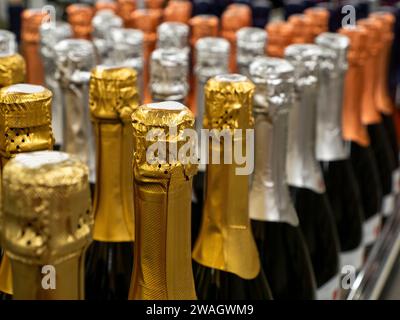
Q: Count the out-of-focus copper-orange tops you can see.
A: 15